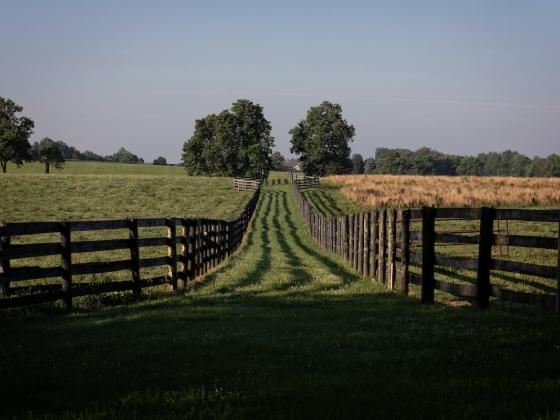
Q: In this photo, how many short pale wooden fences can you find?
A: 2